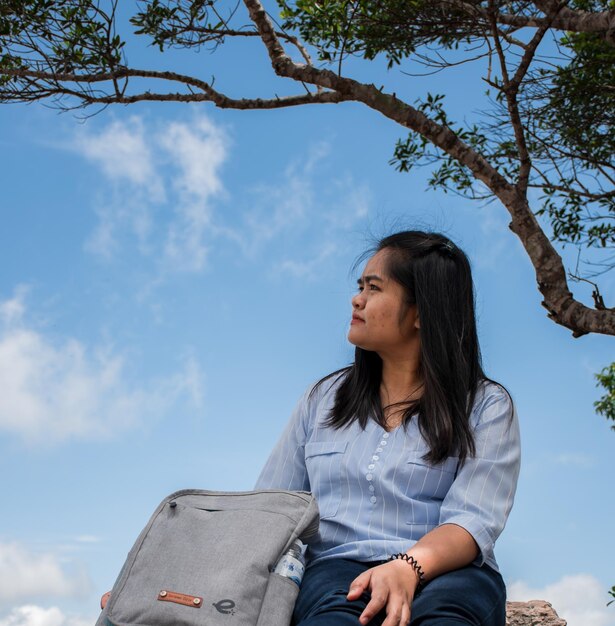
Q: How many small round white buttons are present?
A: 8